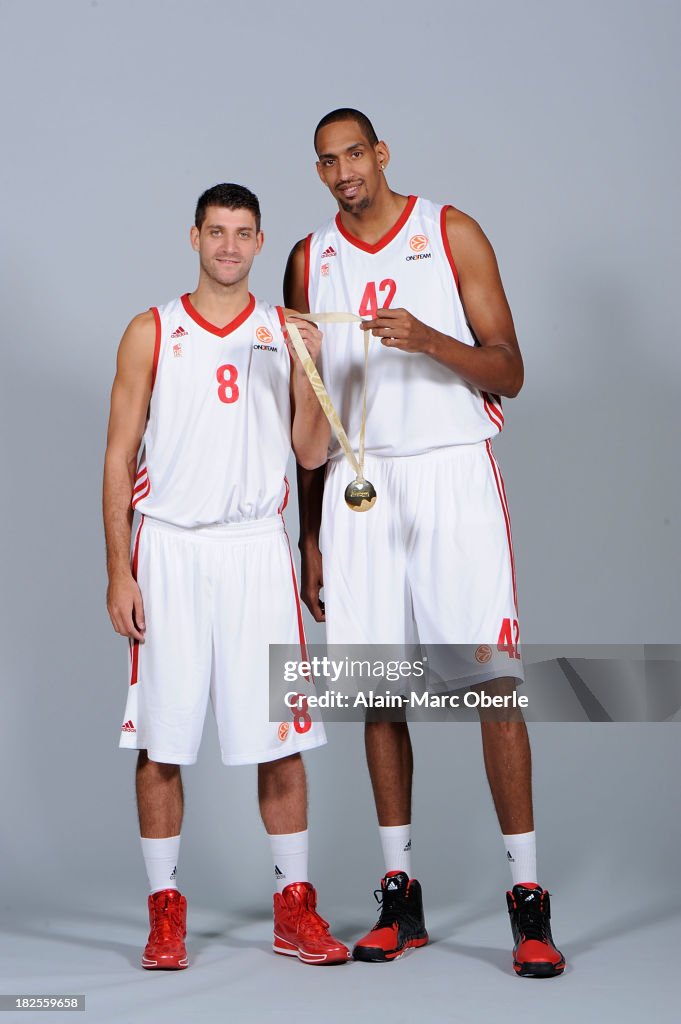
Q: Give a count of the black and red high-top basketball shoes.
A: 2